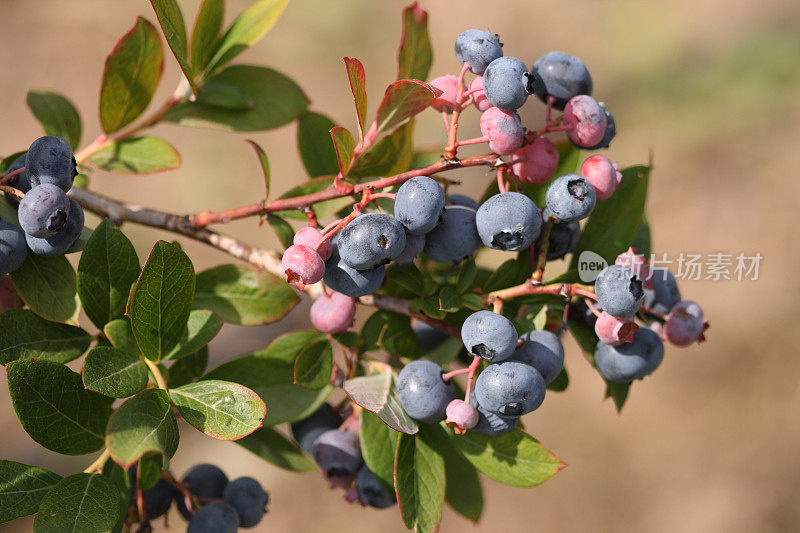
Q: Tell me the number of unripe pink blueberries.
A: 13